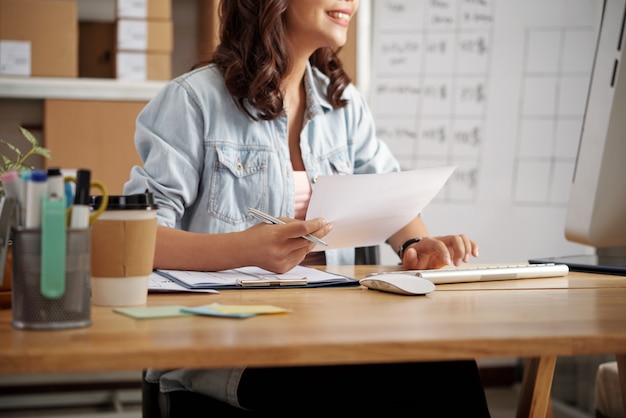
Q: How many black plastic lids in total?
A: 1